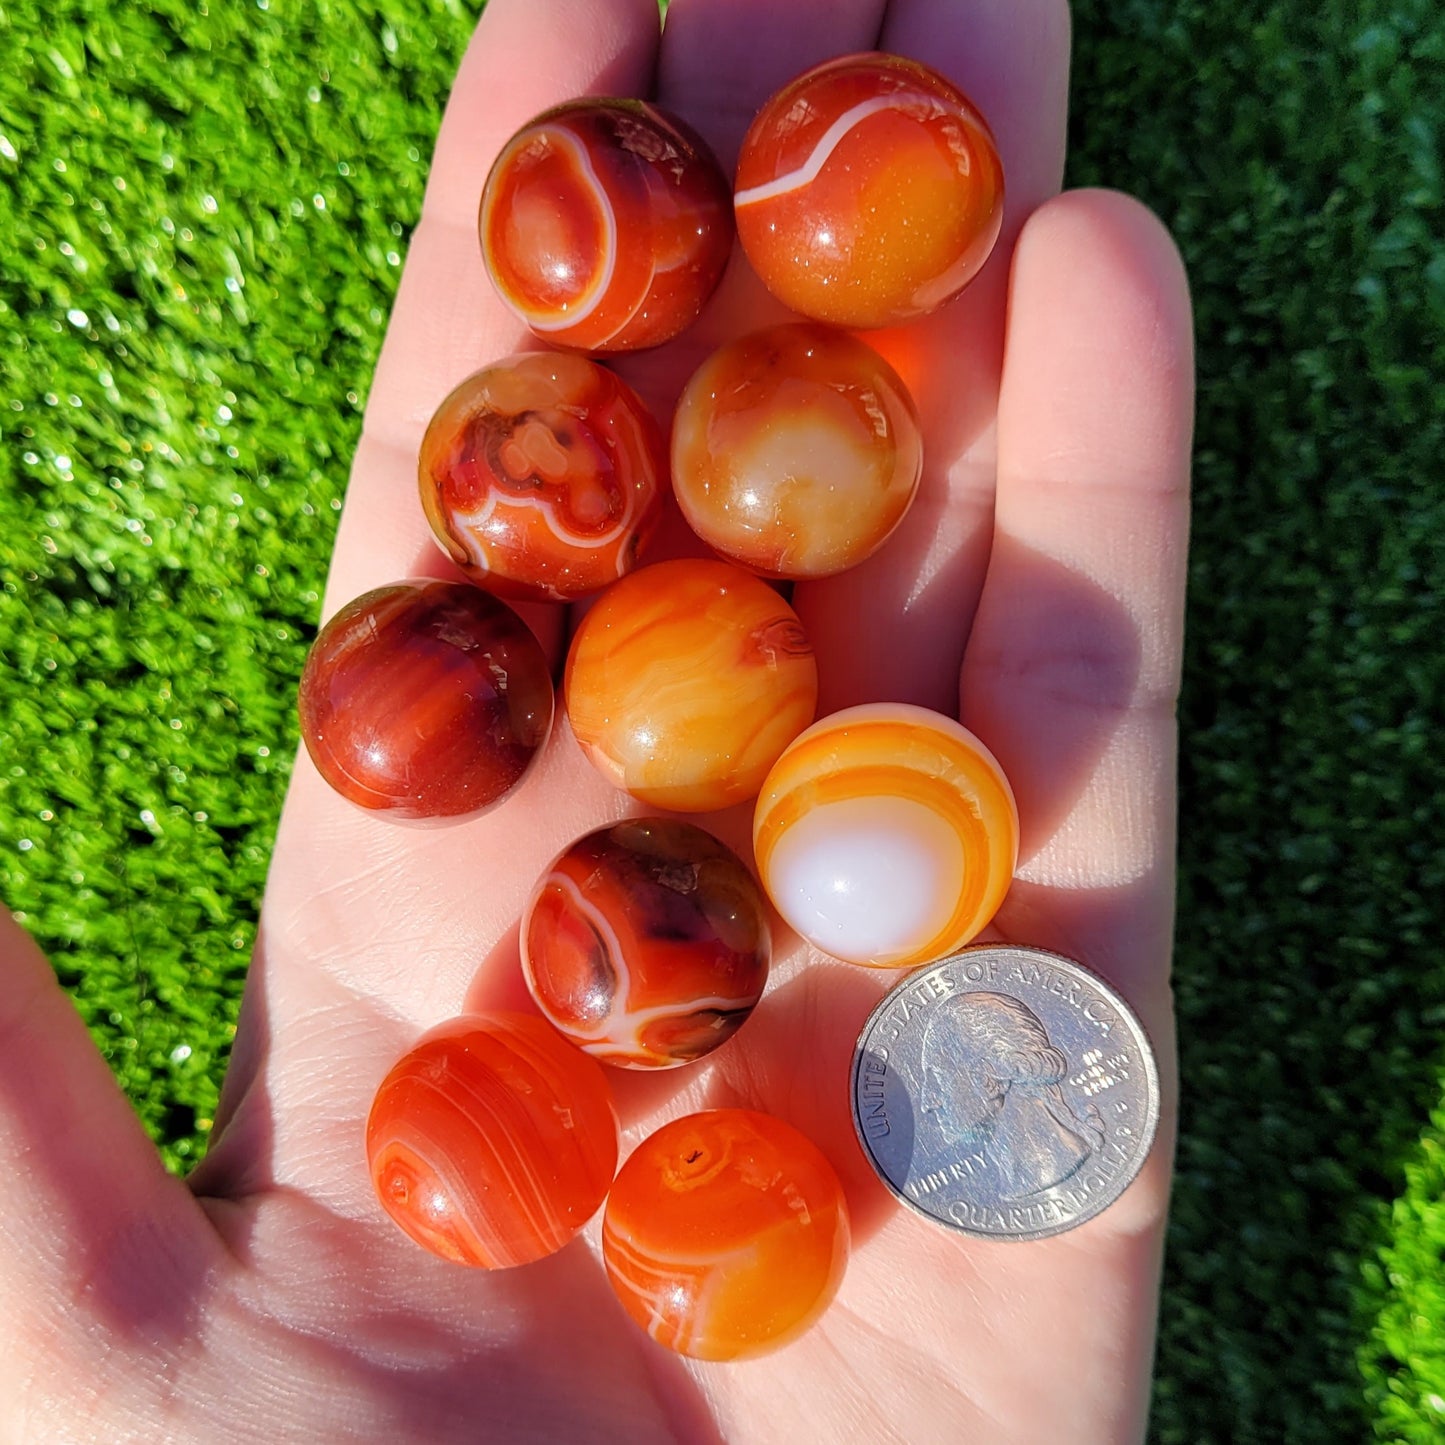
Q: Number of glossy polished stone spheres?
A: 10